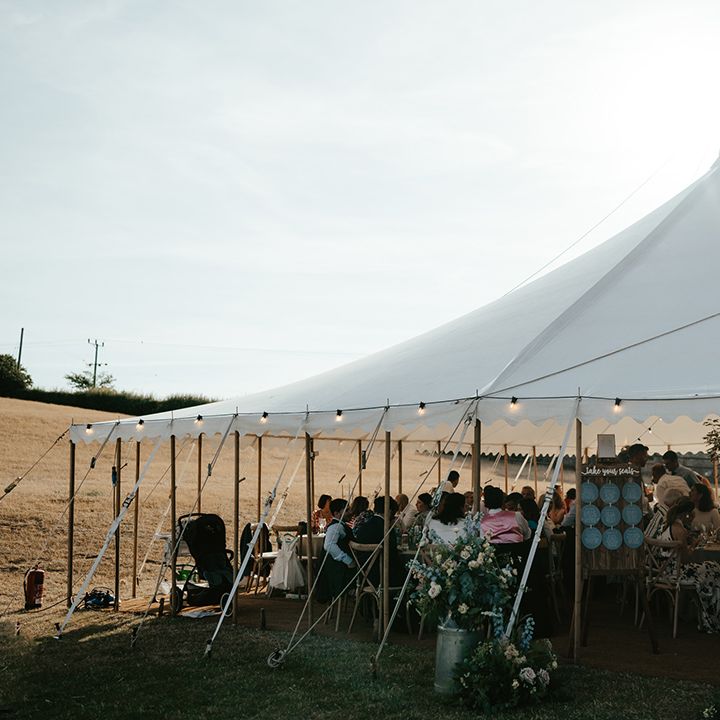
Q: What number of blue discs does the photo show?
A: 9